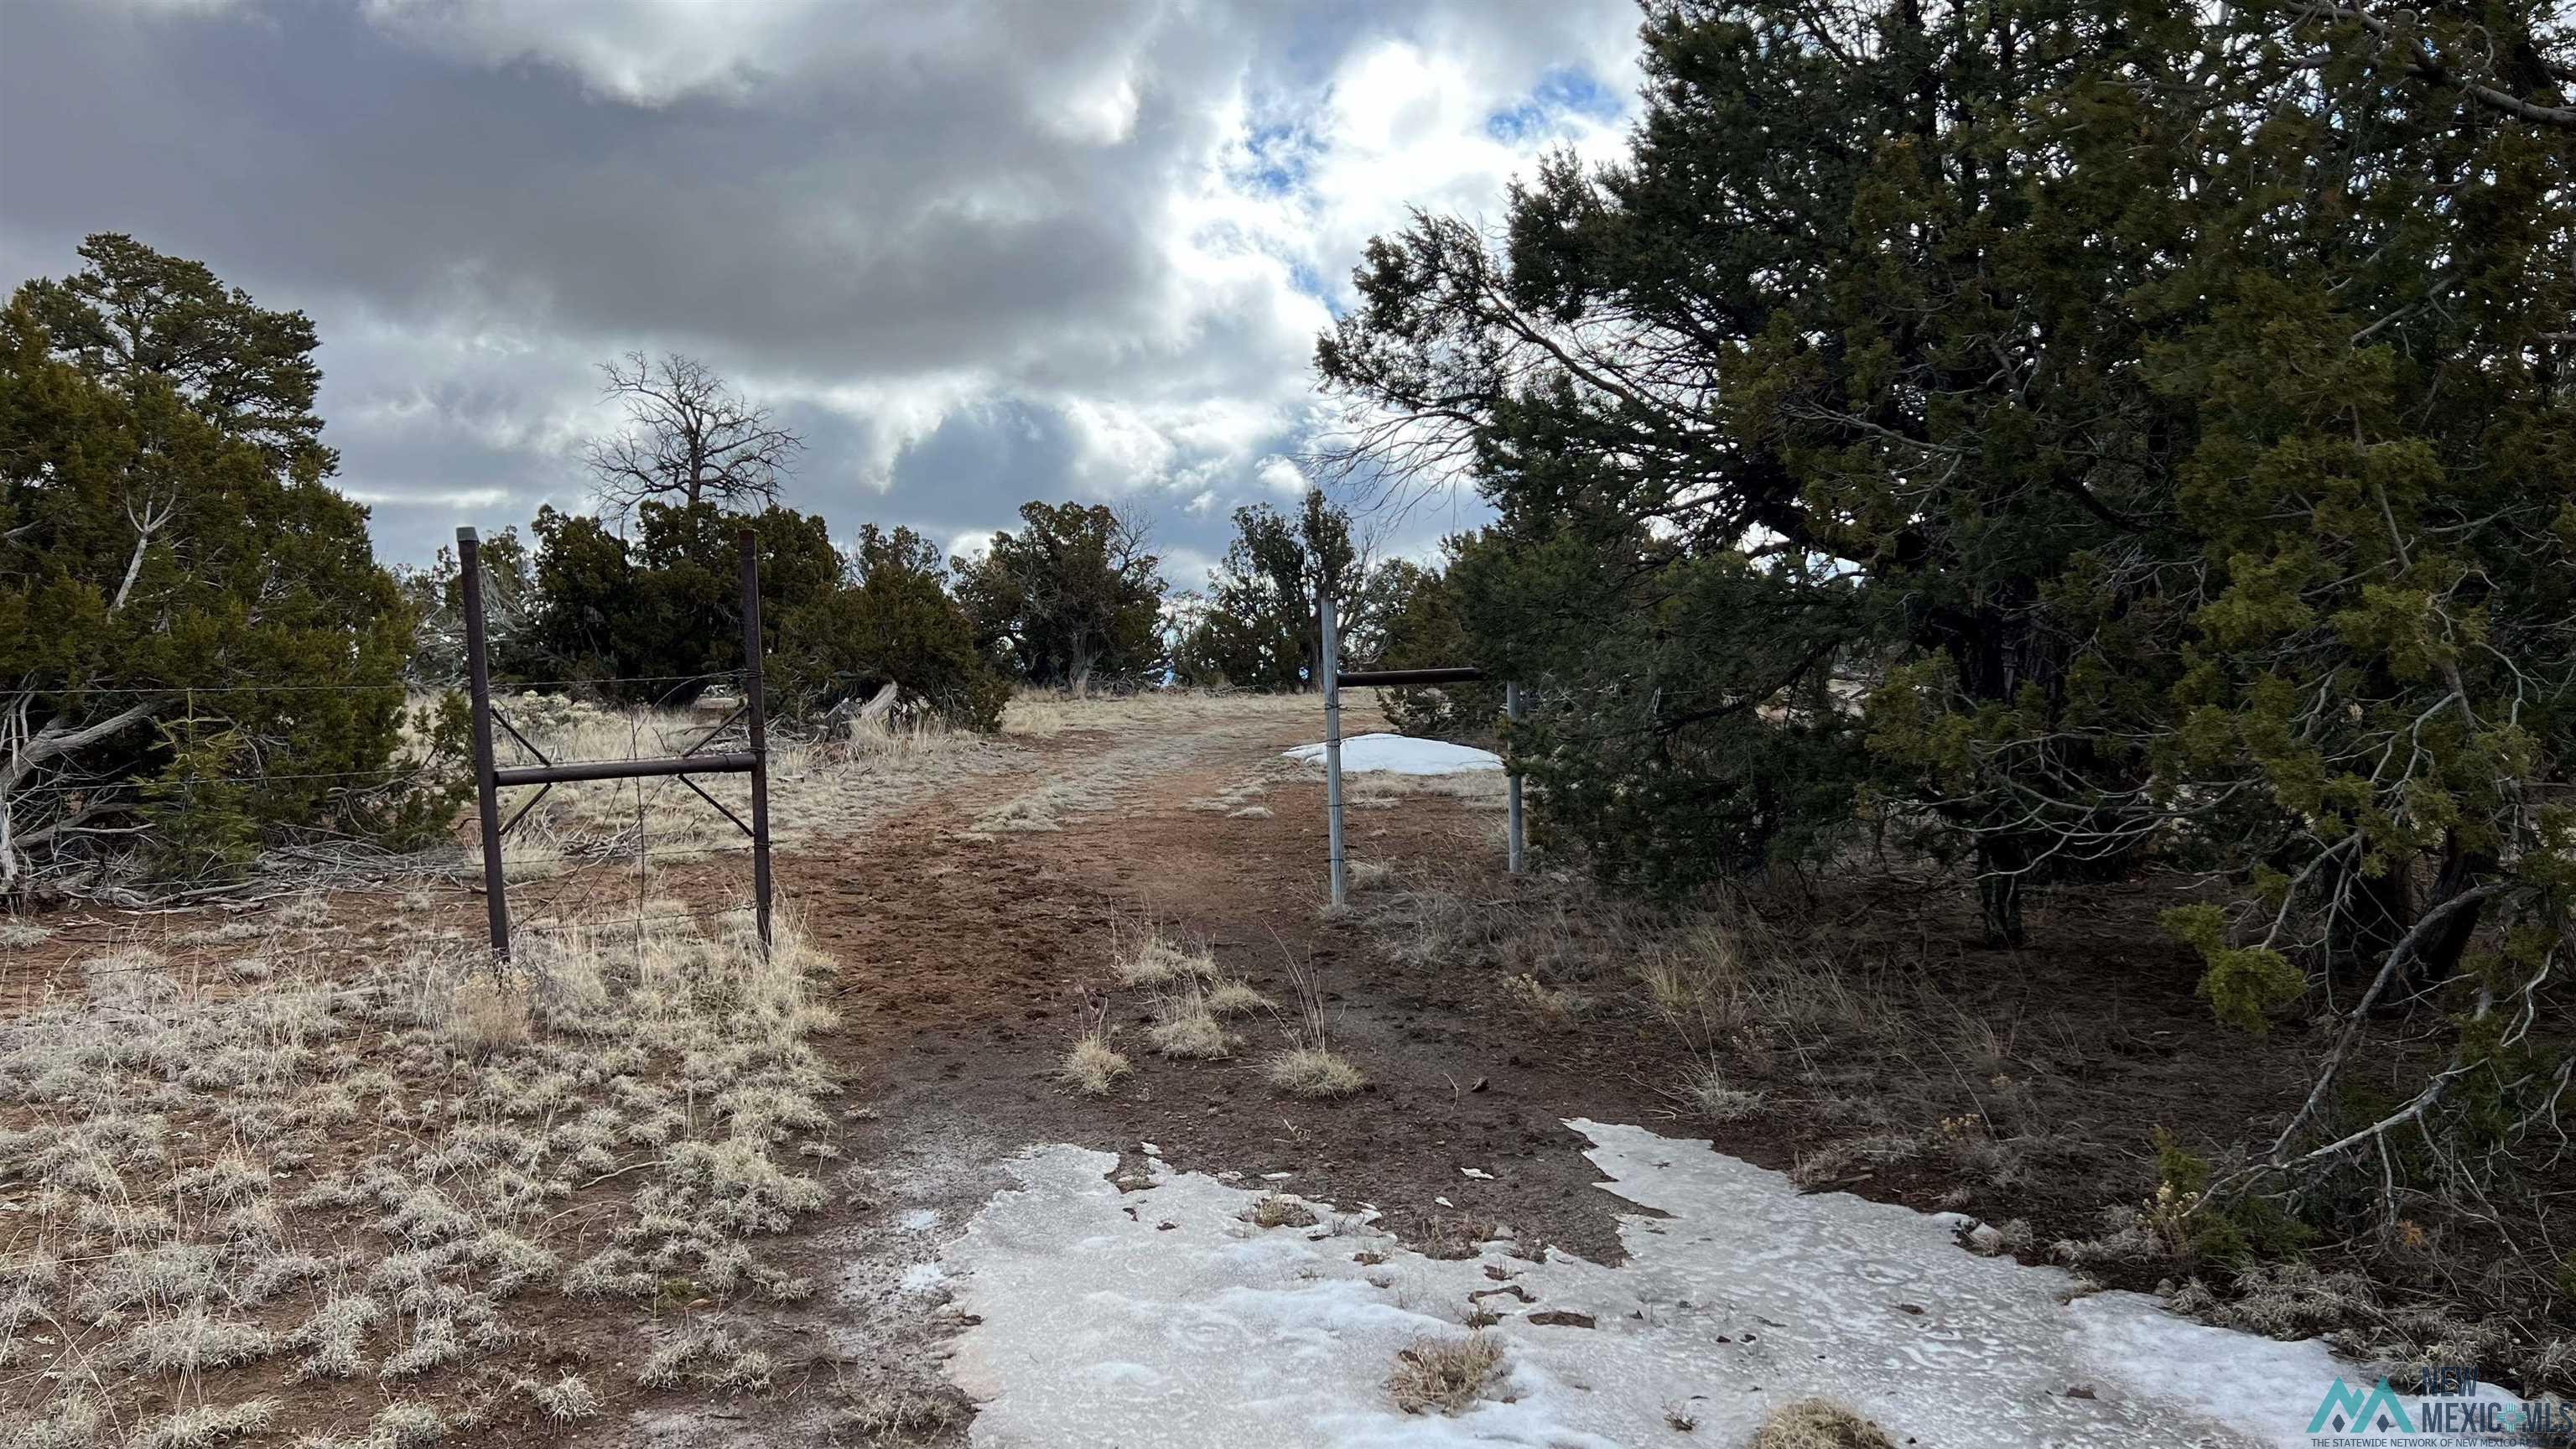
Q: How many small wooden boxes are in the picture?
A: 0